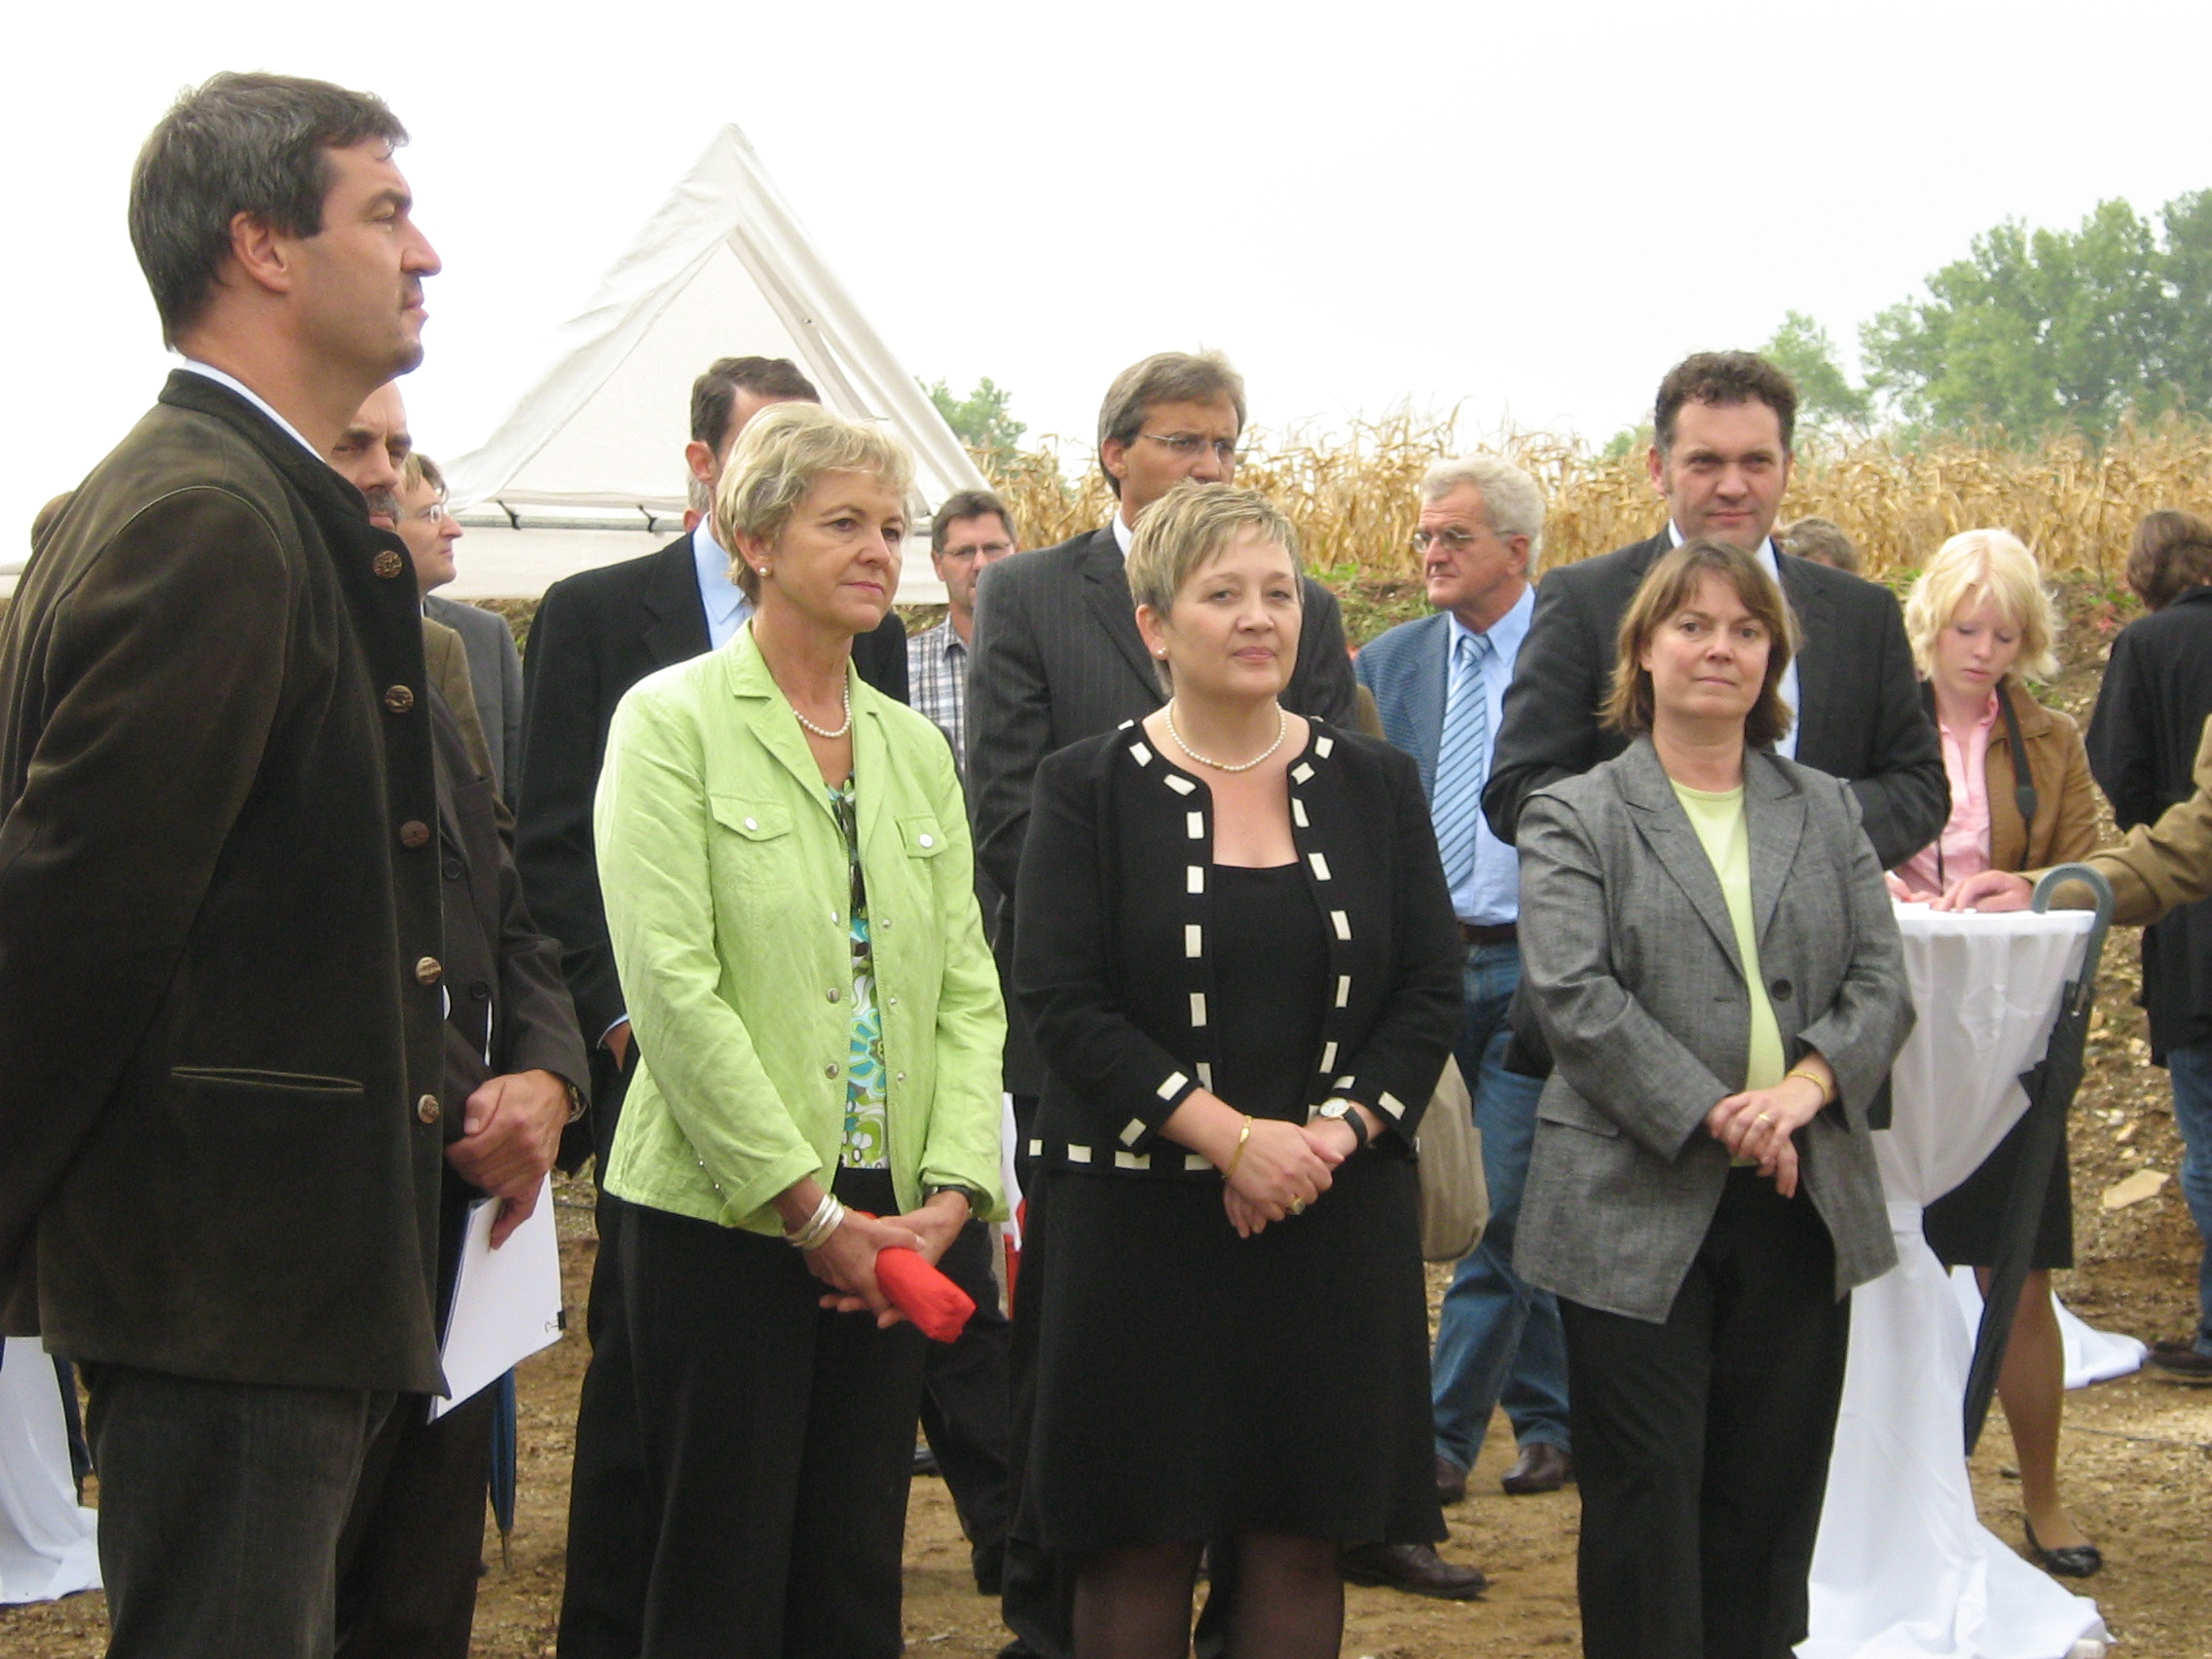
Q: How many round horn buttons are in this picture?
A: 5